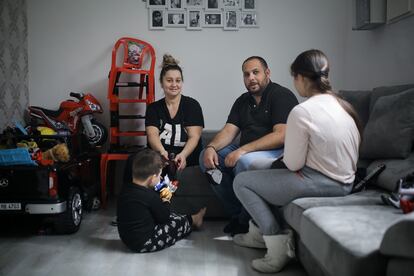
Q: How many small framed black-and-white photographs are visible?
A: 12